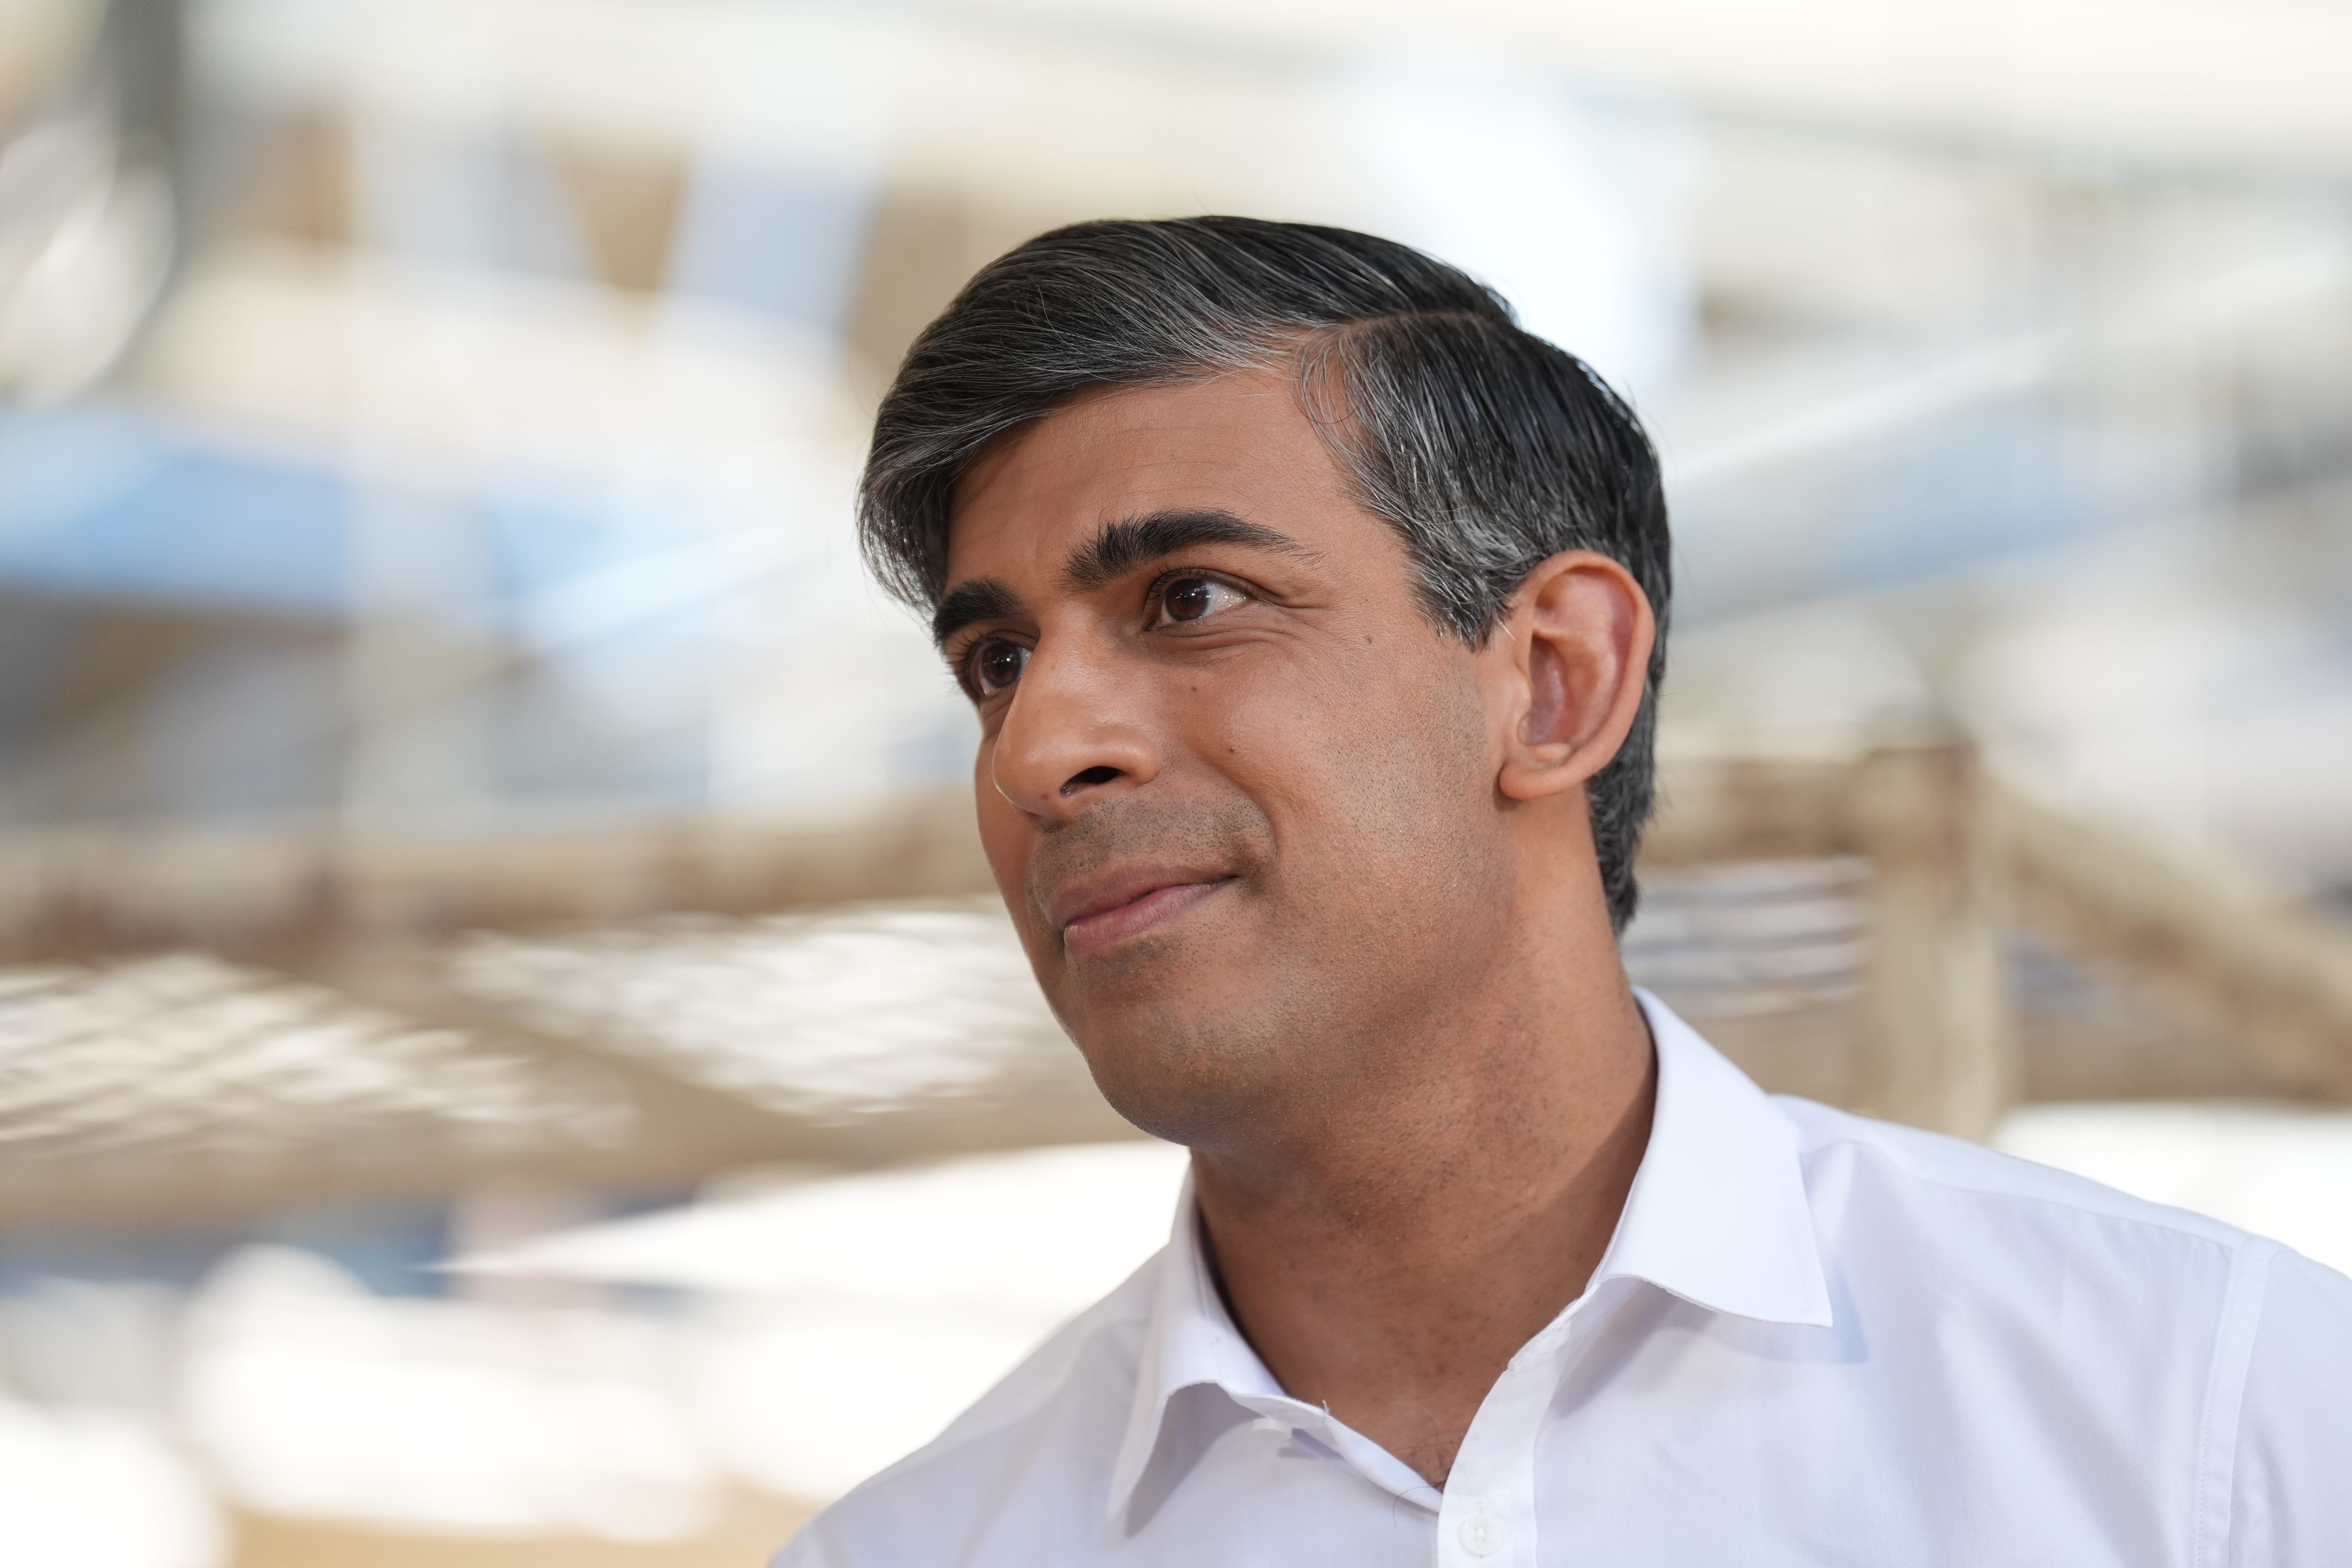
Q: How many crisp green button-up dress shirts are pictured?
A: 0